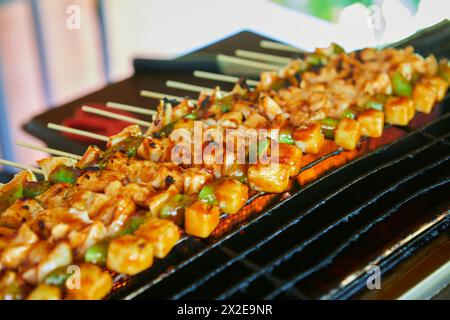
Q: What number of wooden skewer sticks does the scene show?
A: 11